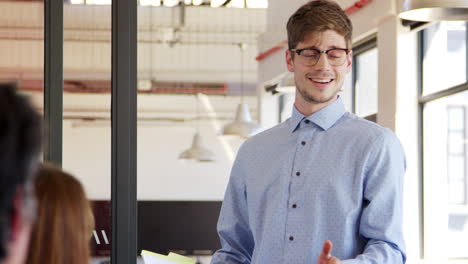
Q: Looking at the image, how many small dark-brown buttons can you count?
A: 5